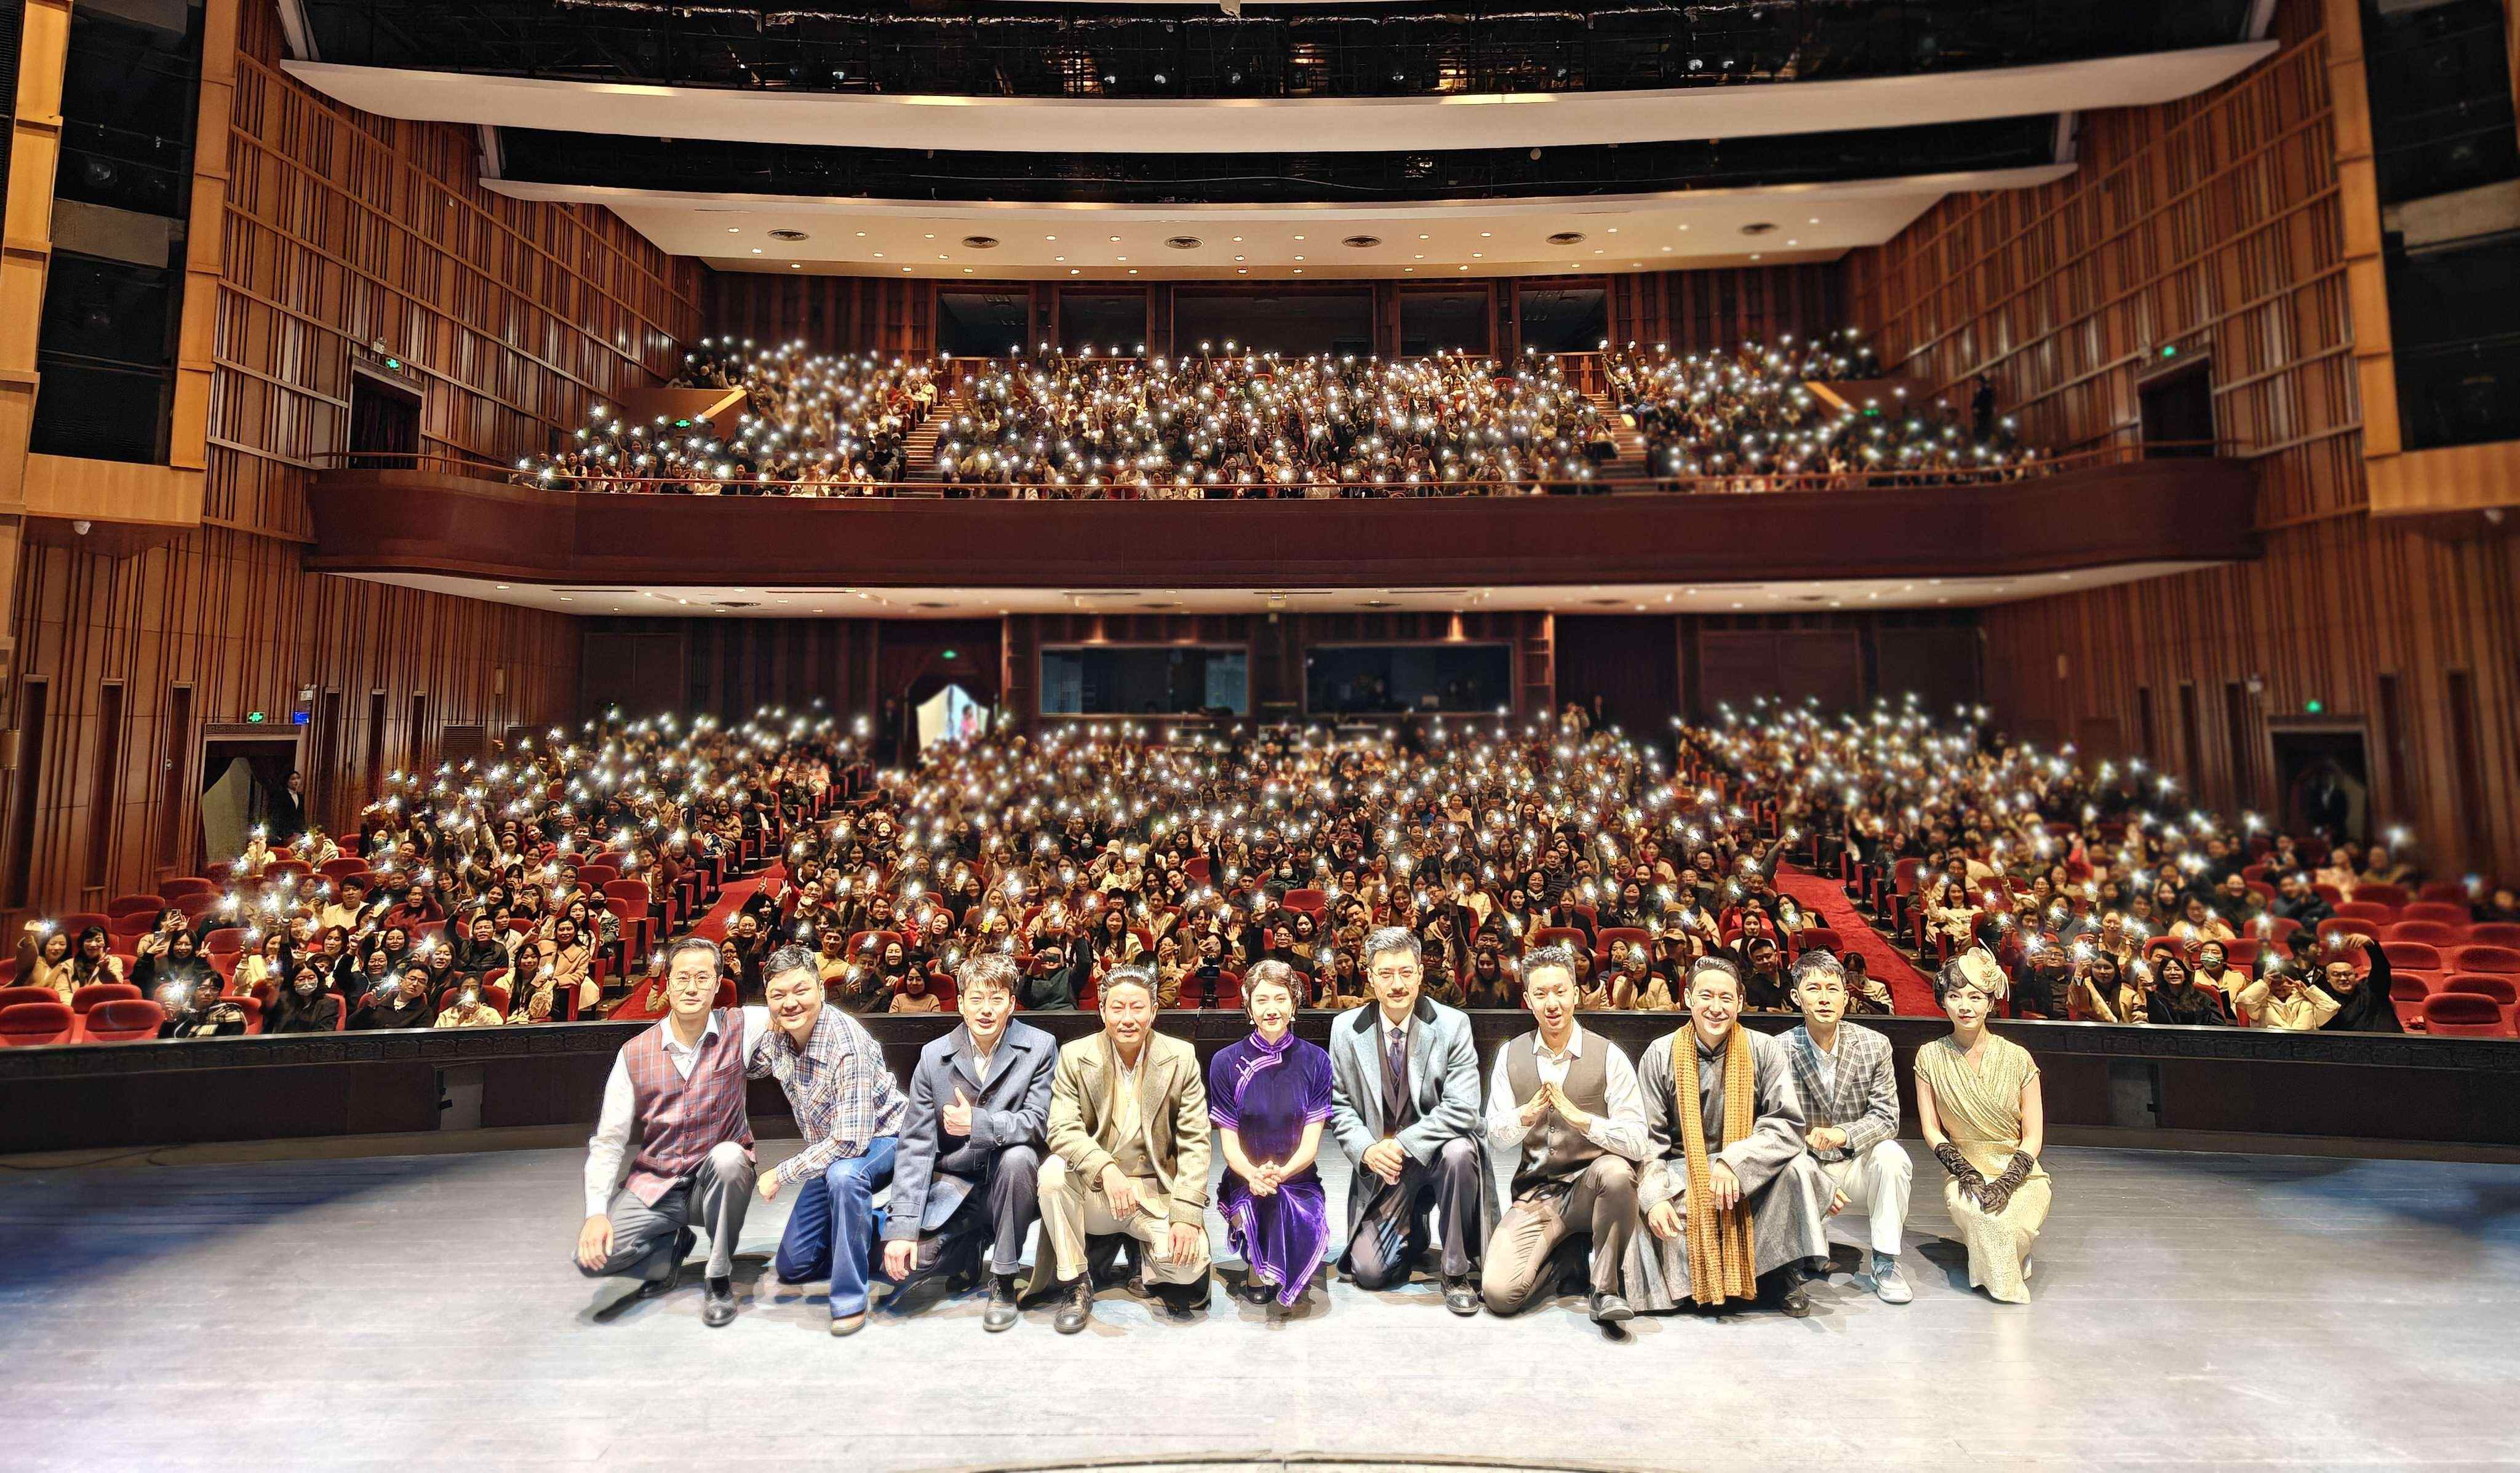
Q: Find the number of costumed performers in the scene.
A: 10